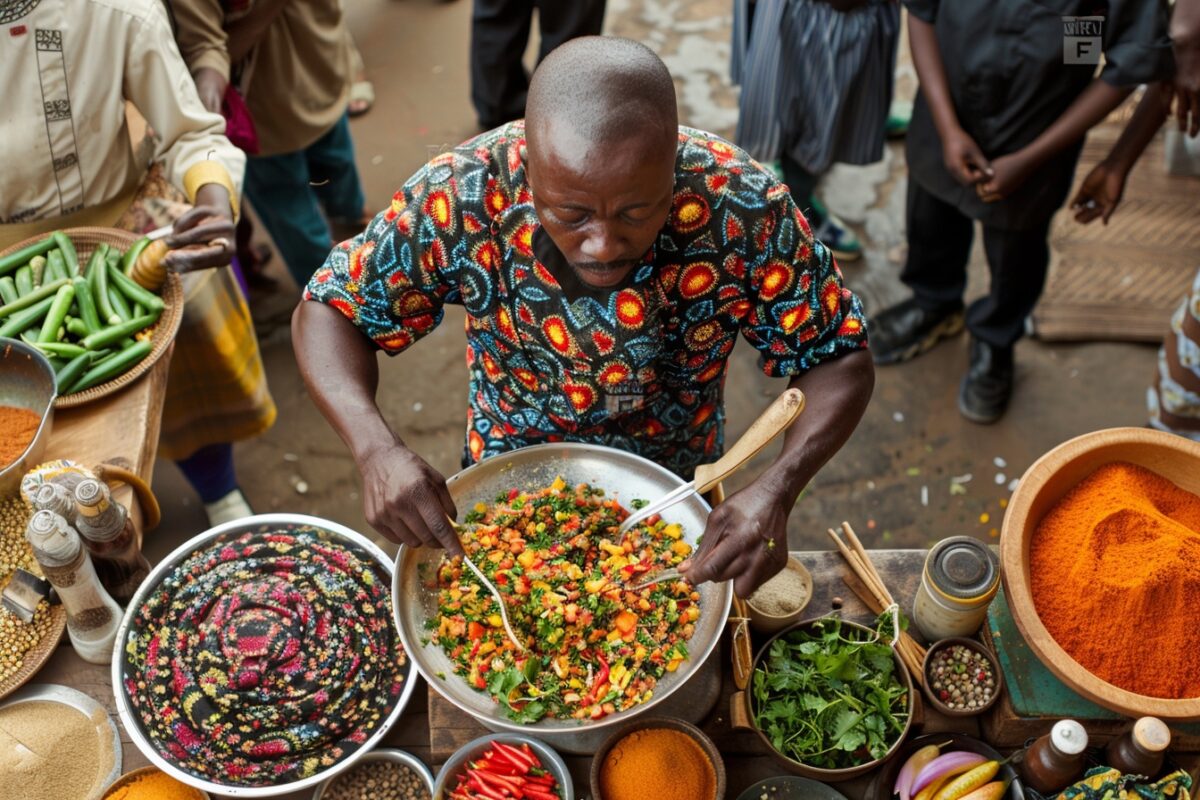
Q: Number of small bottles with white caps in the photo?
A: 2